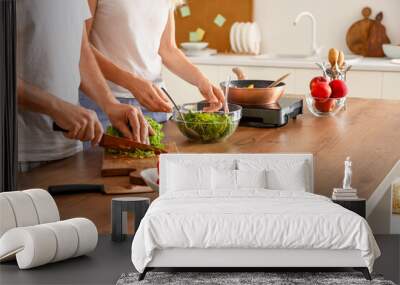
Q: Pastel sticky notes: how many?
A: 4